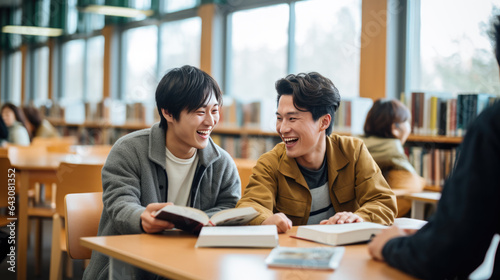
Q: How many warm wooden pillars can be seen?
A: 5